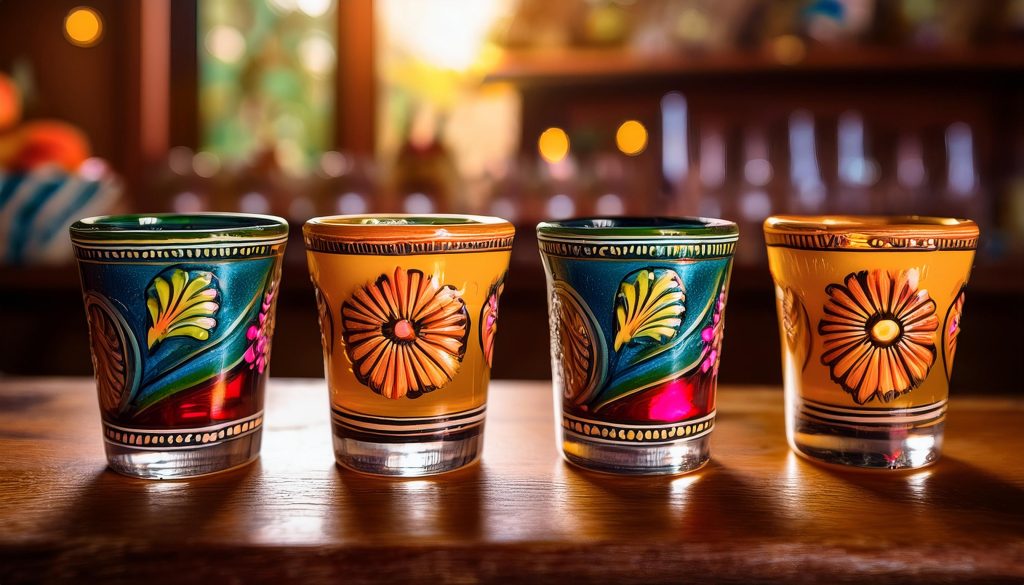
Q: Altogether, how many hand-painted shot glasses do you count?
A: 4